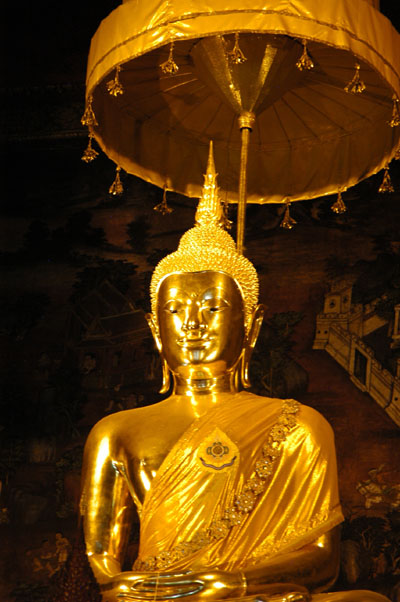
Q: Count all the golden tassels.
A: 15